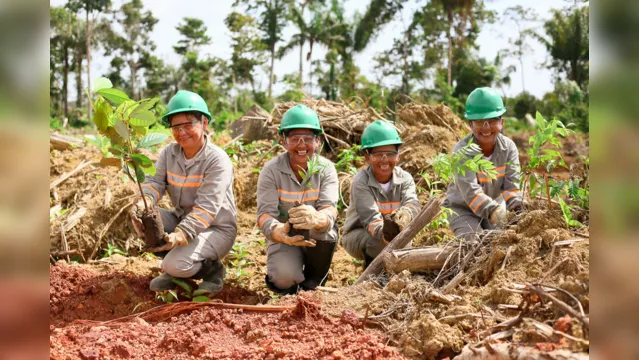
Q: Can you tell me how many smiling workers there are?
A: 4